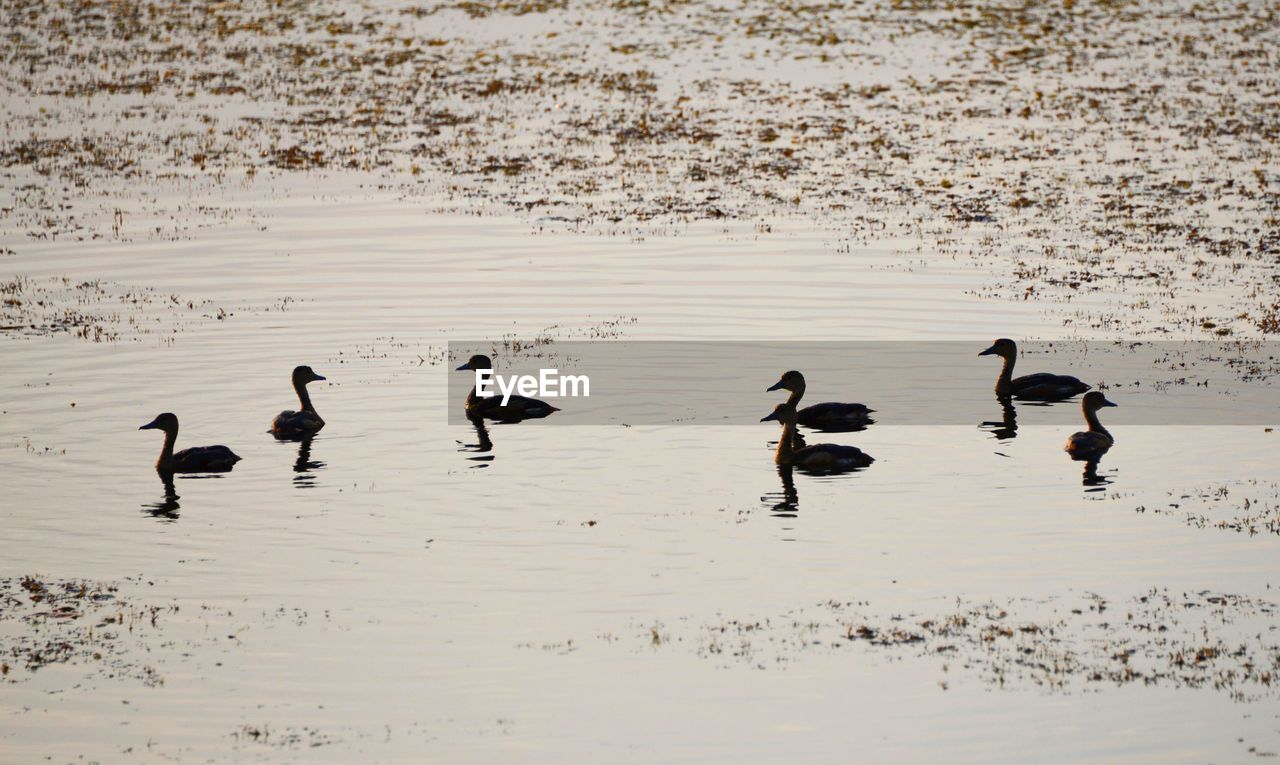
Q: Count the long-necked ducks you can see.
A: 7